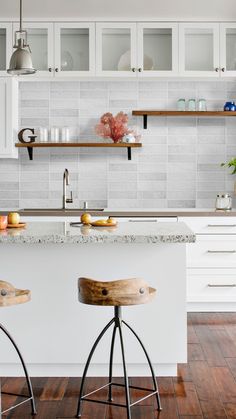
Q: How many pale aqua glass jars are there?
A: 3